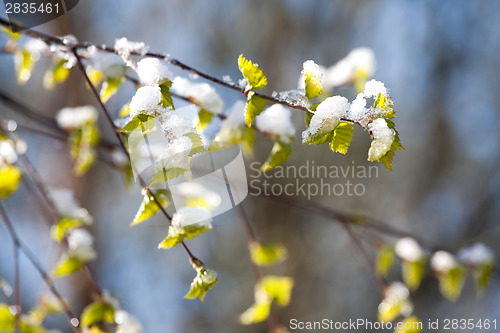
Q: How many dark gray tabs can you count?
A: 1